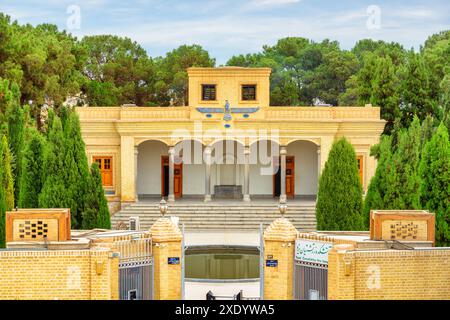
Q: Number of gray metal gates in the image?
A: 2